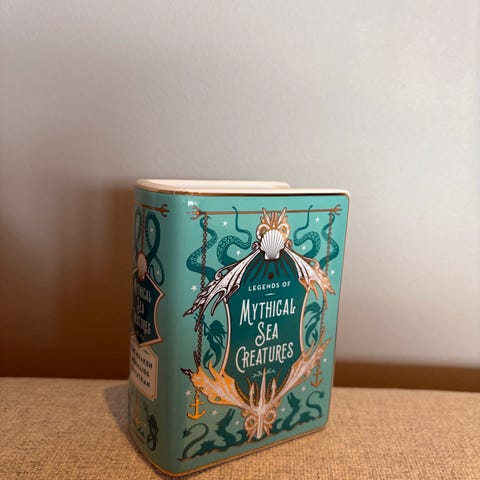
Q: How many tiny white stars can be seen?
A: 14